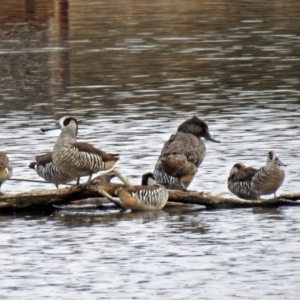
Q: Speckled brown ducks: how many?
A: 1